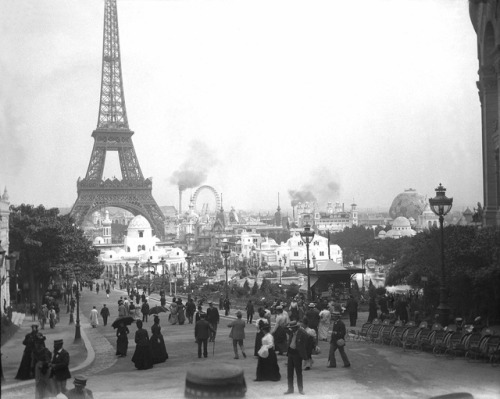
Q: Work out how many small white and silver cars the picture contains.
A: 0